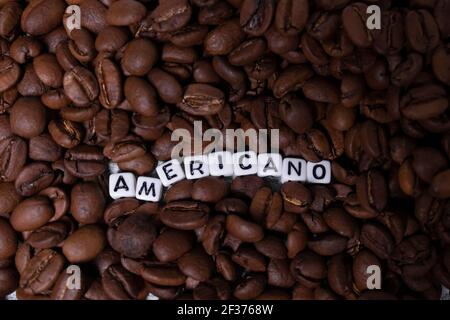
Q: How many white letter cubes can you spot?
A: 9